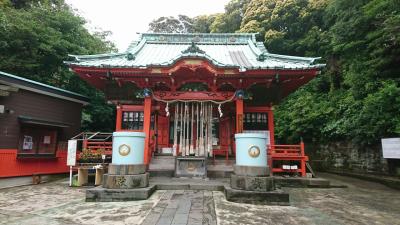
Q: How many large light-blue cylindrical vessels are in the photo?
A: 2